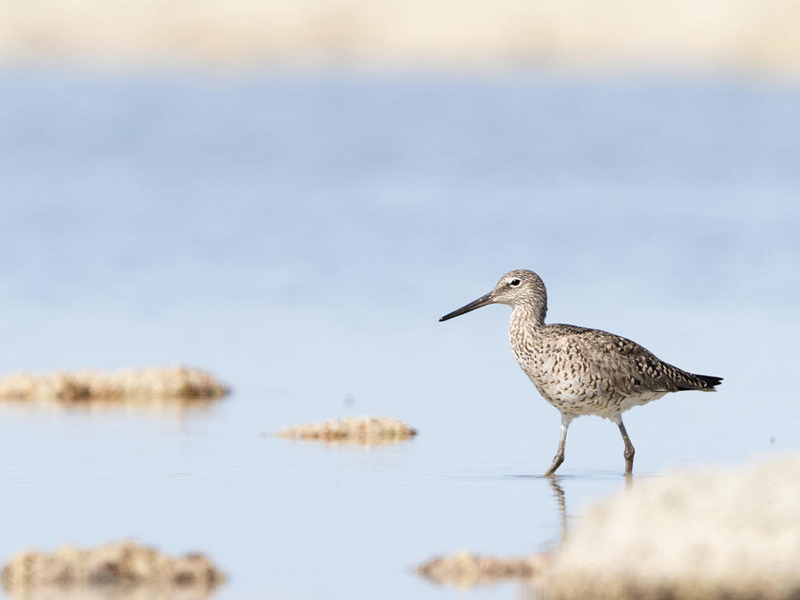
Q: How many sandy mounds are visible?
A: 5